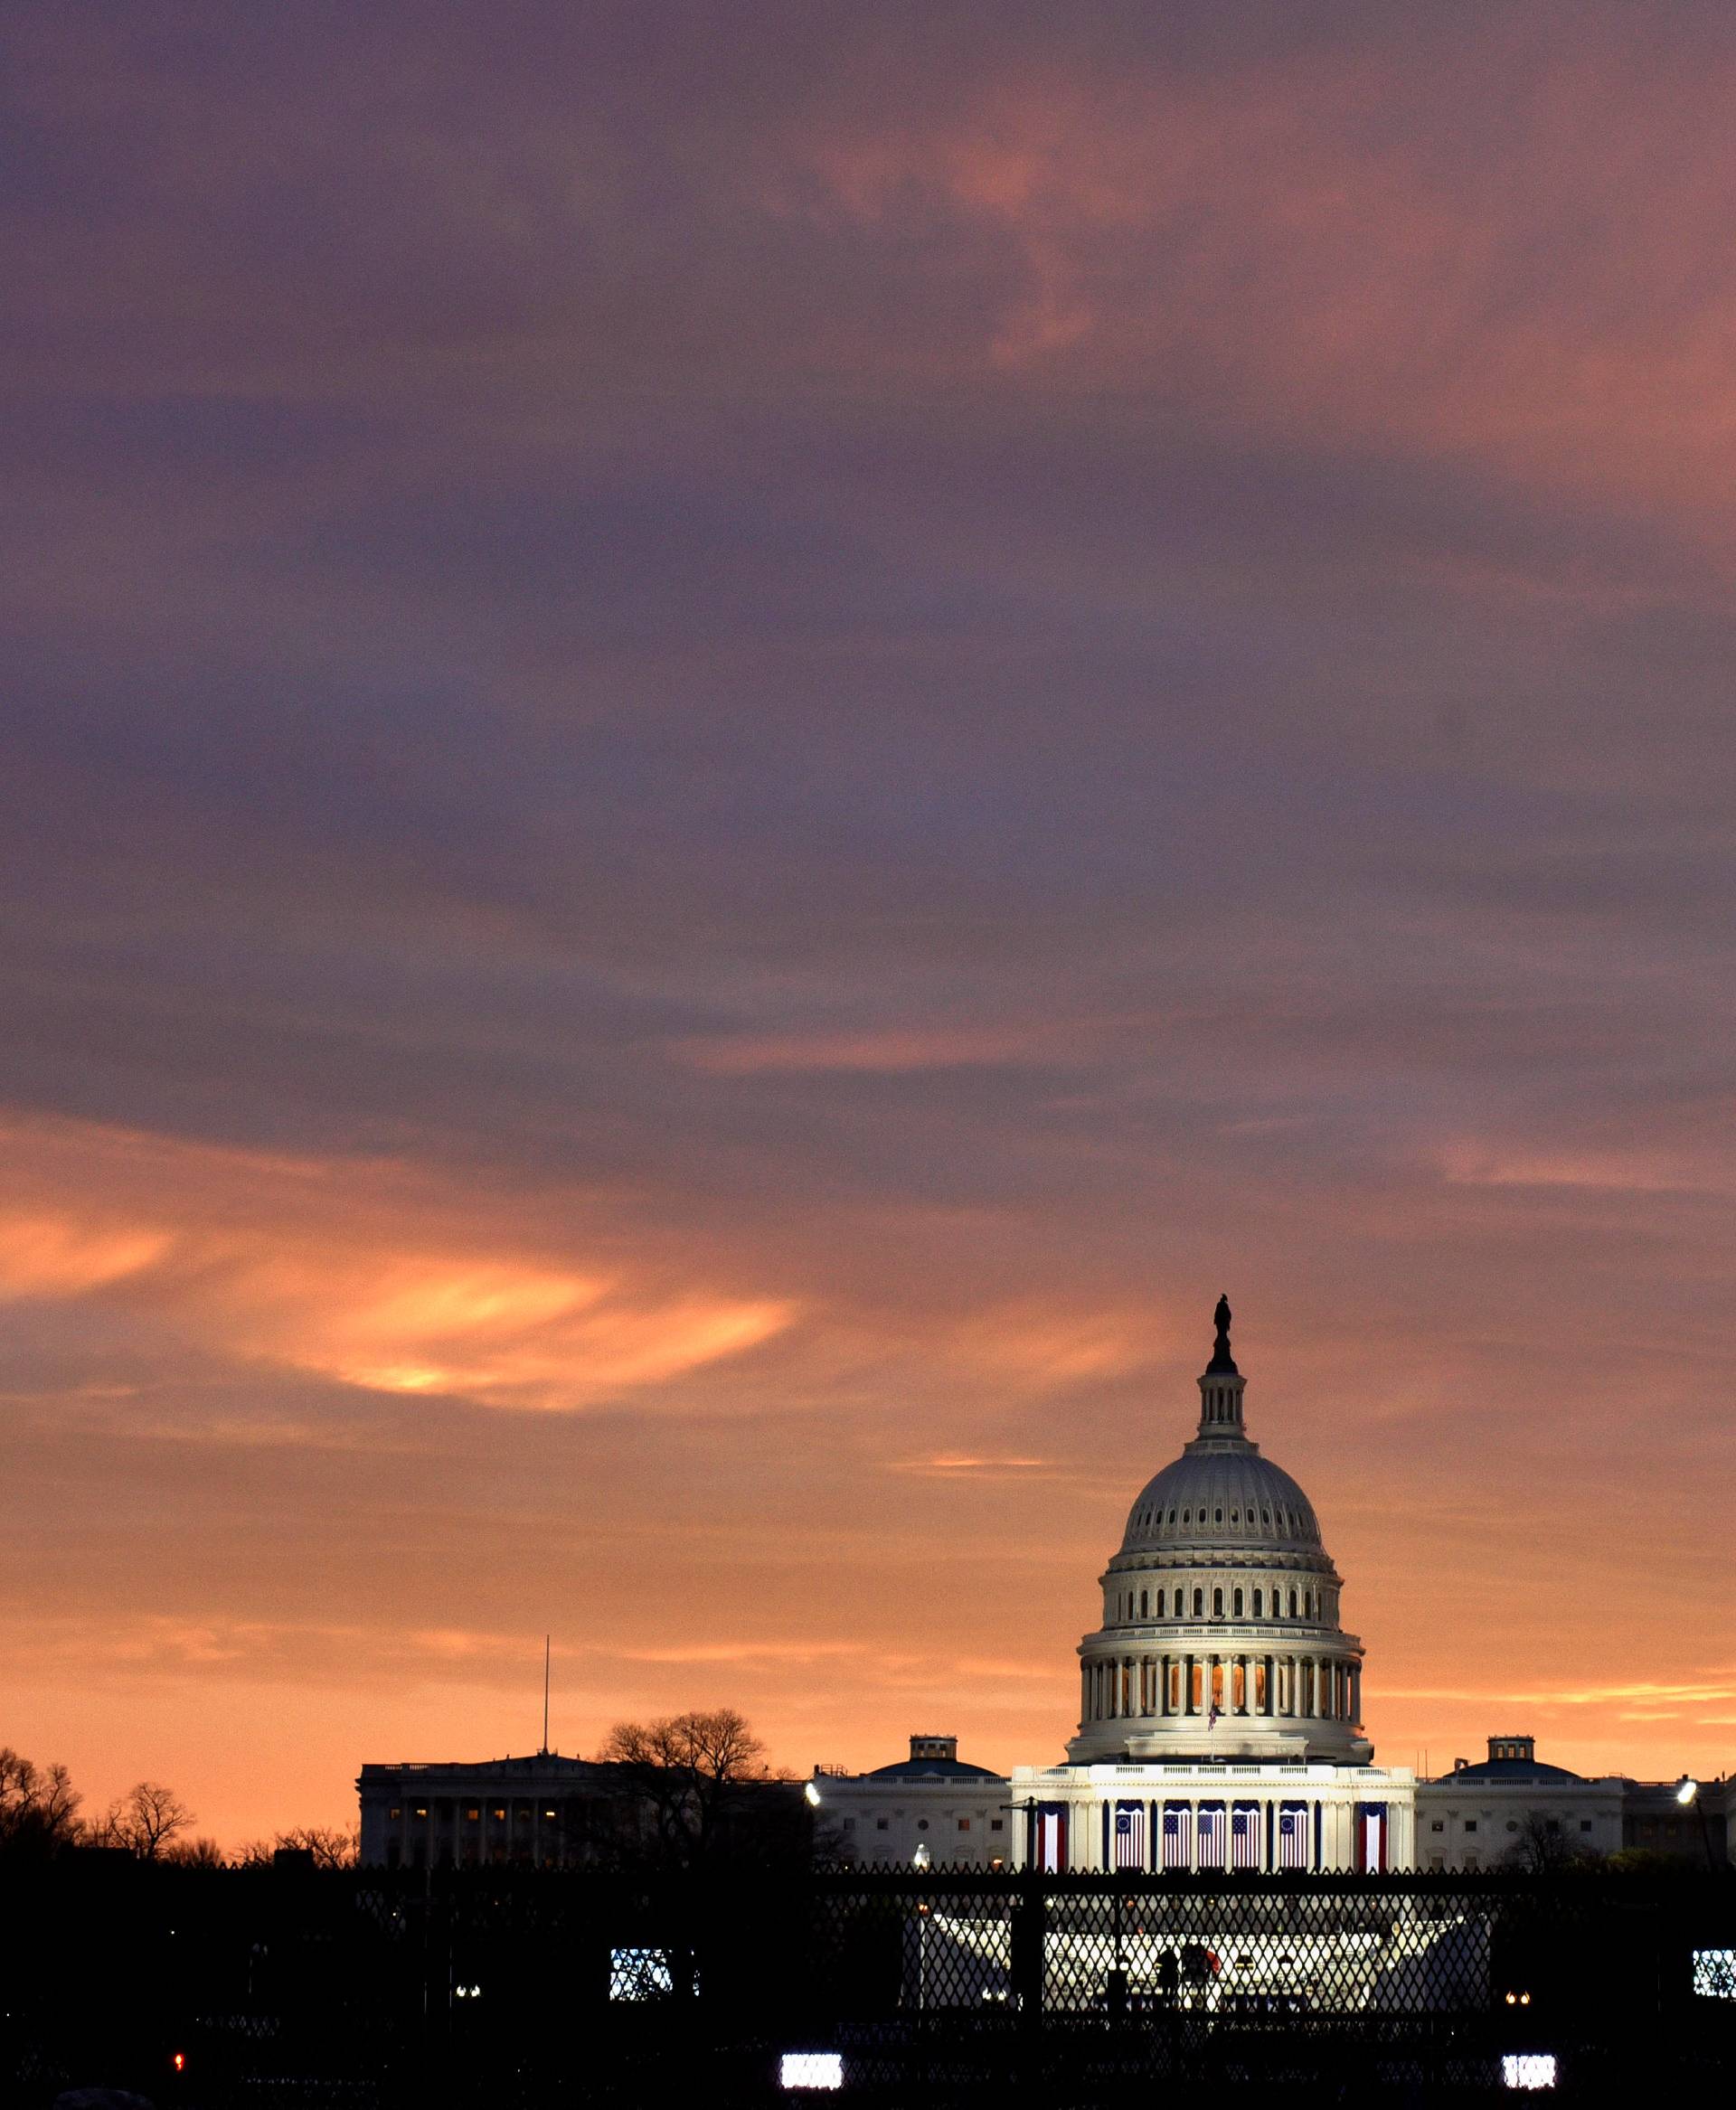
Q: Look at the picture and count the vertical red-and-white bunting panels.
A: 2